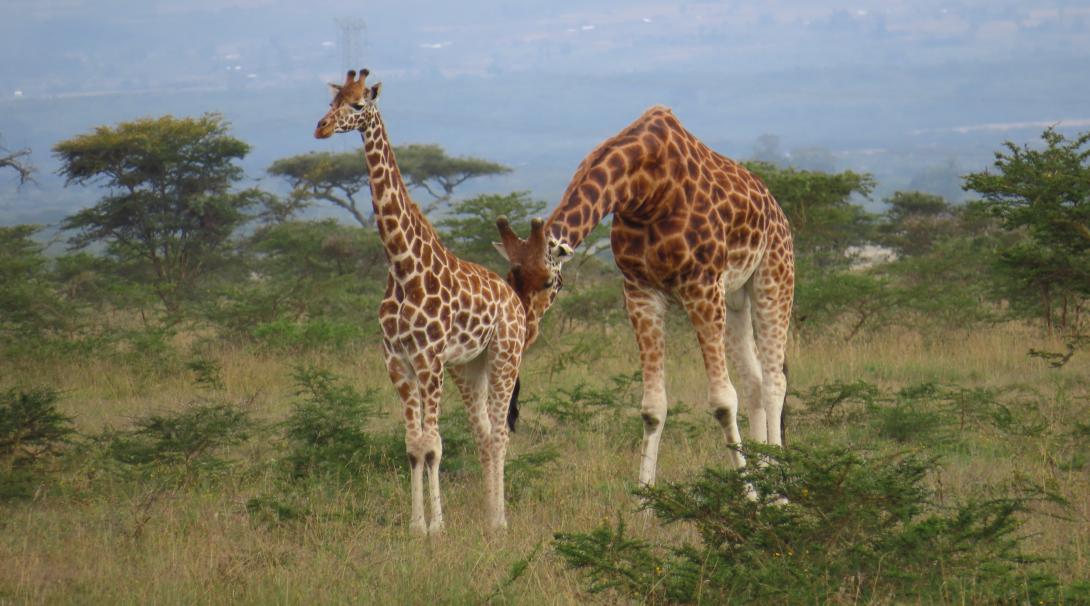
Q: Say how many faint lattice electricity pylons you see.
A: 1